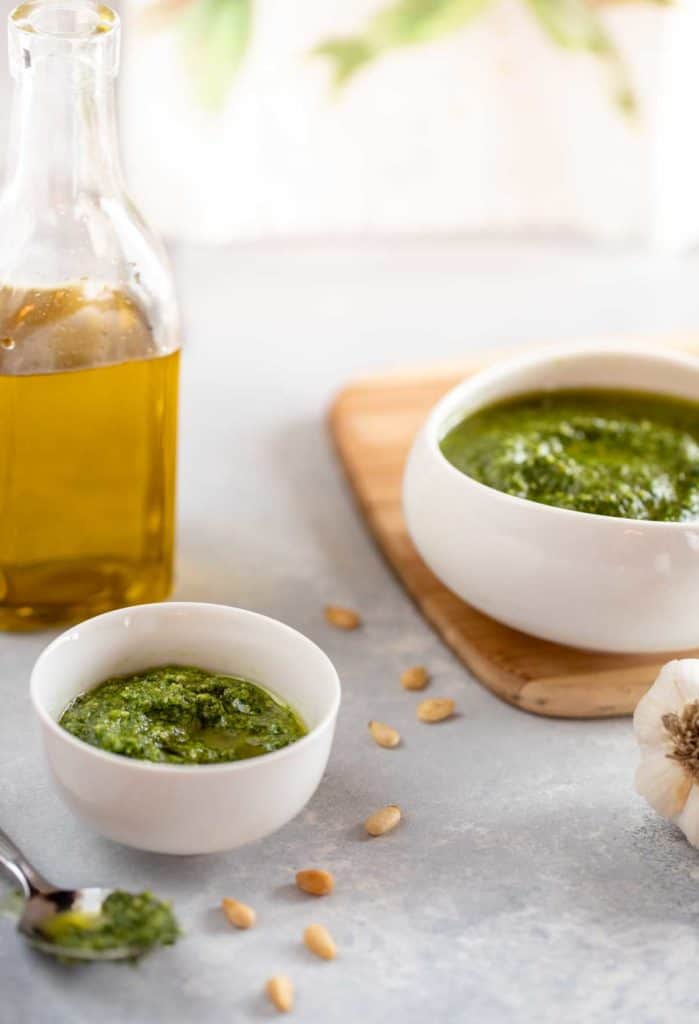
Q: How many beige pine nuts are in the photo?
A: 9